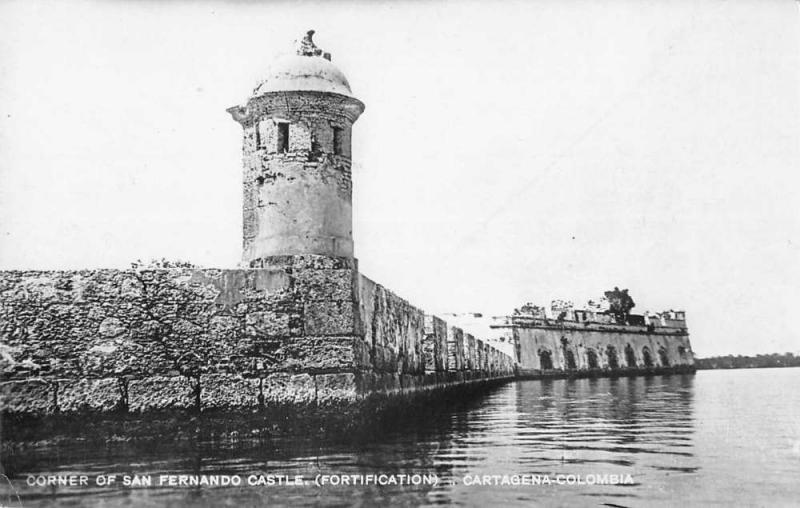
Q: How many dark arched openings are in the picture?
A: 7